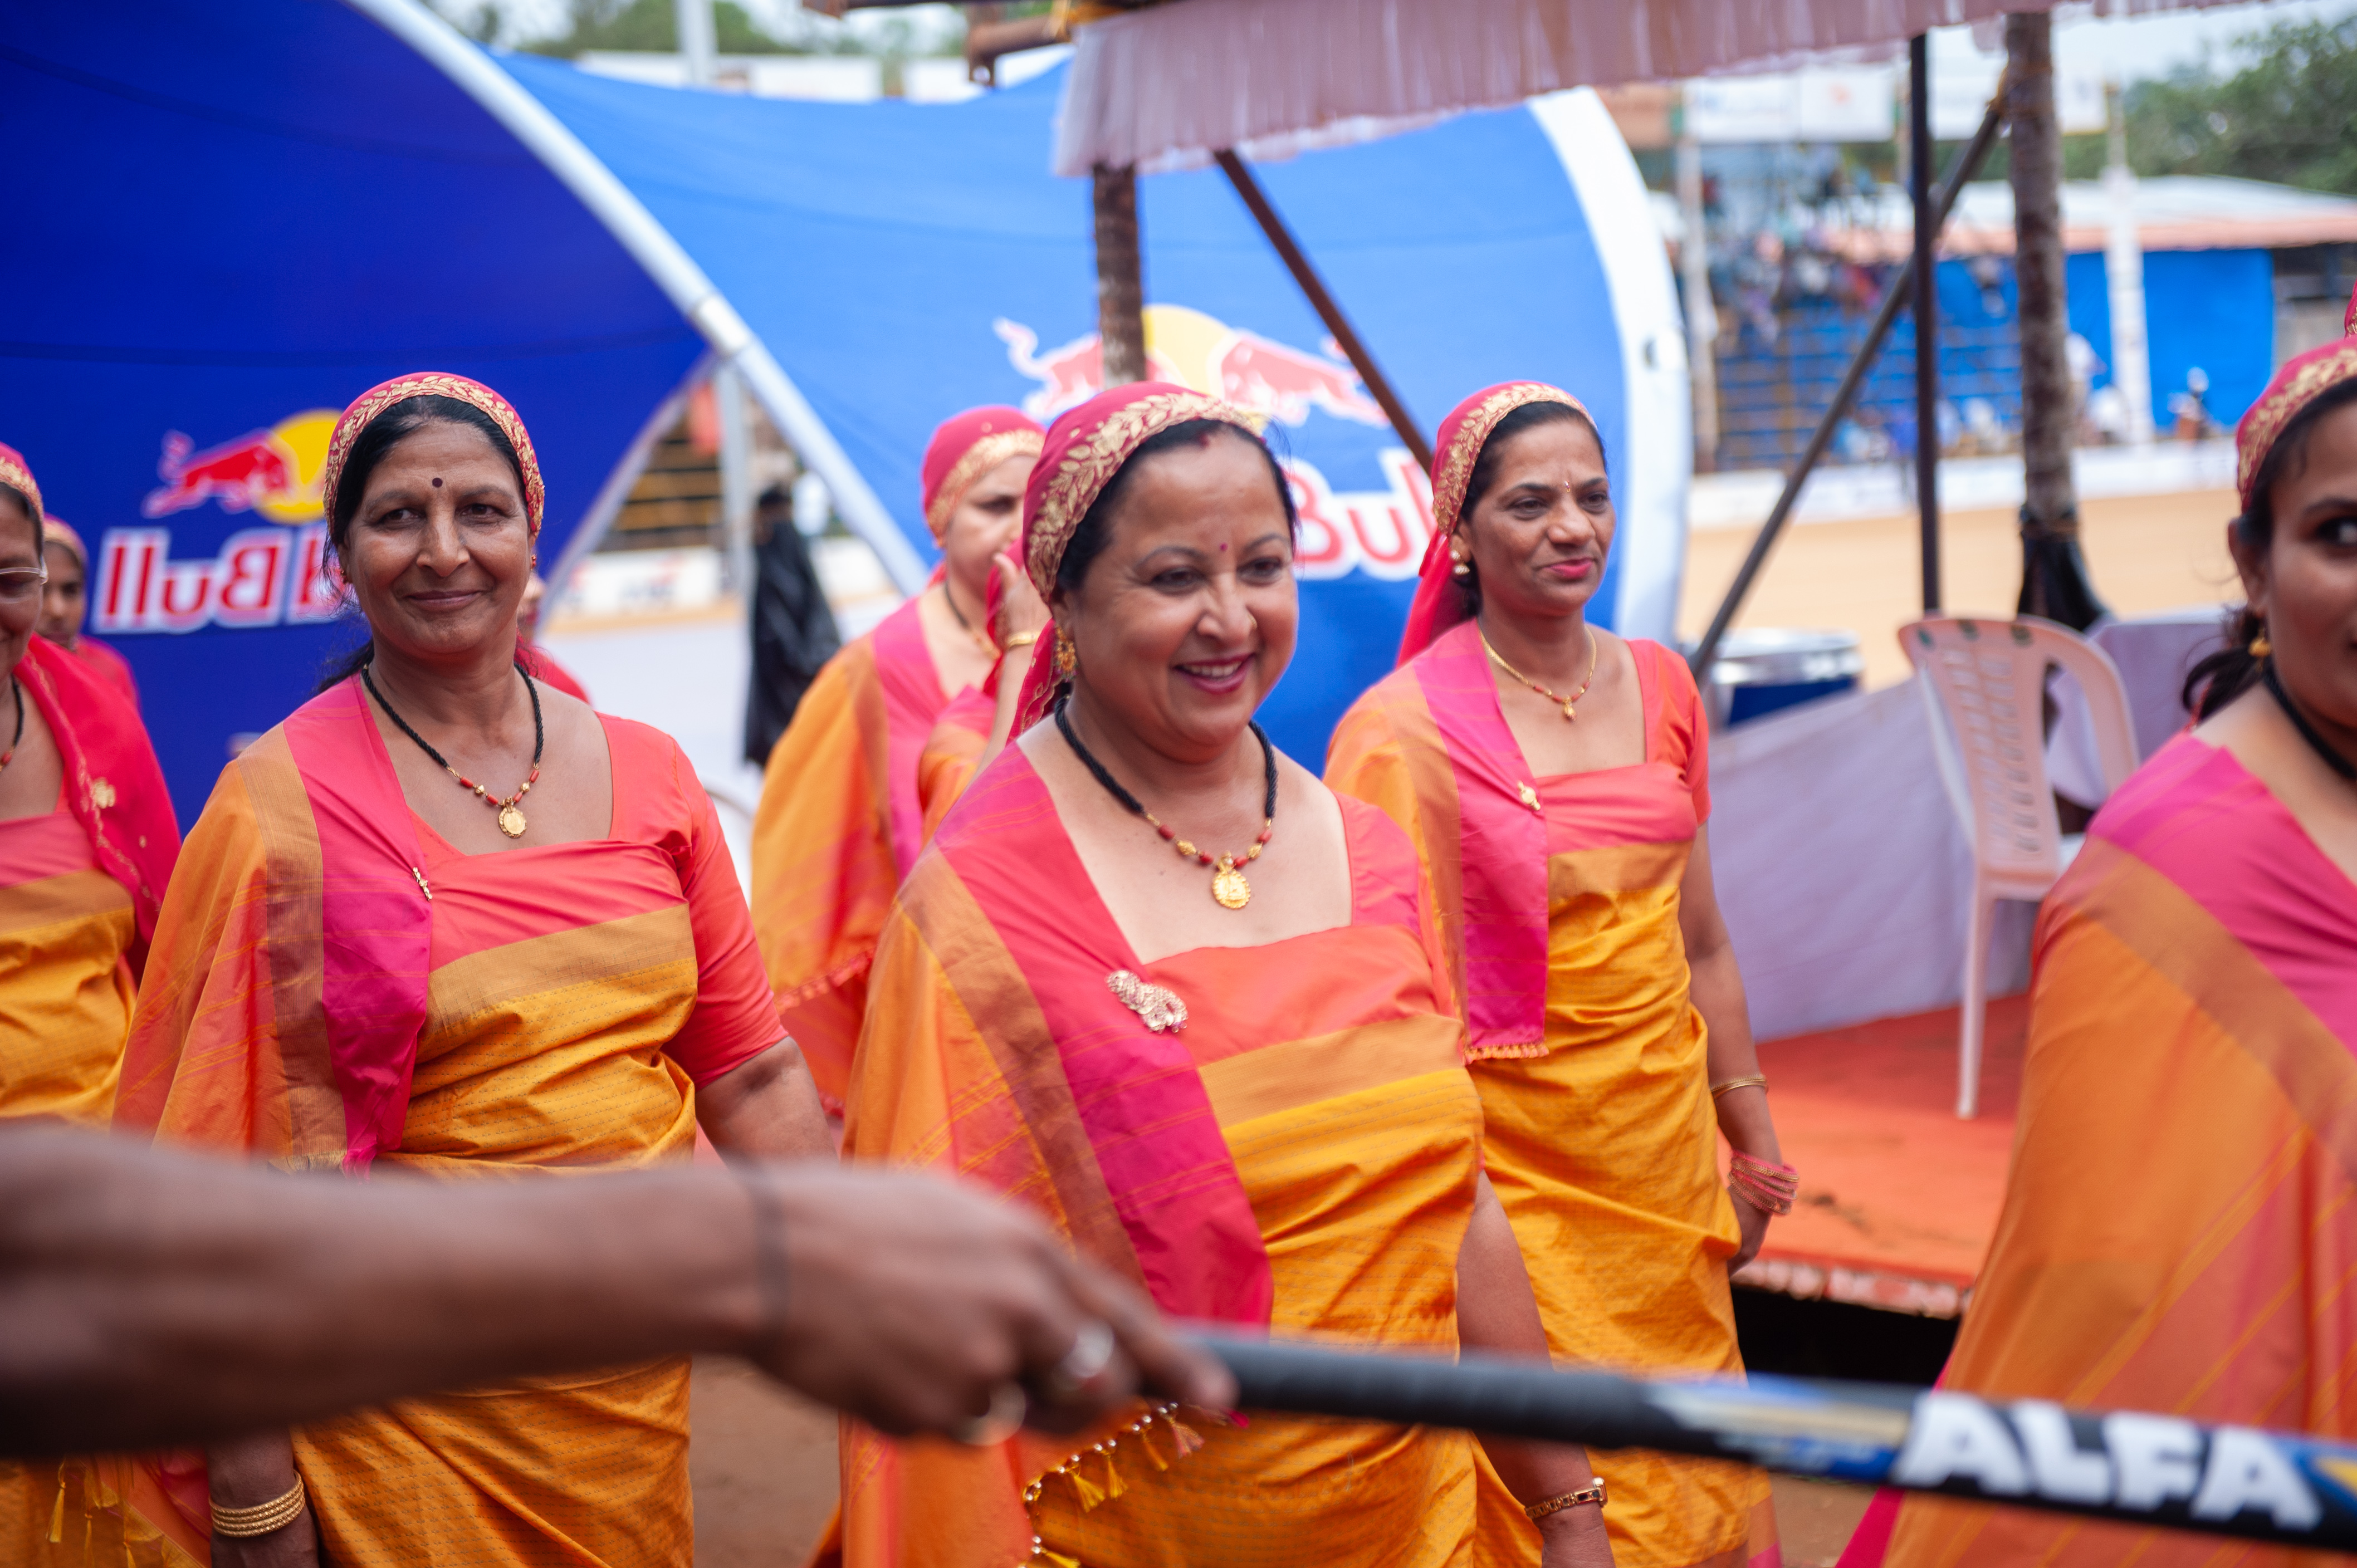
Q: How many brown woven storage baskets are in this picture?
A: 0